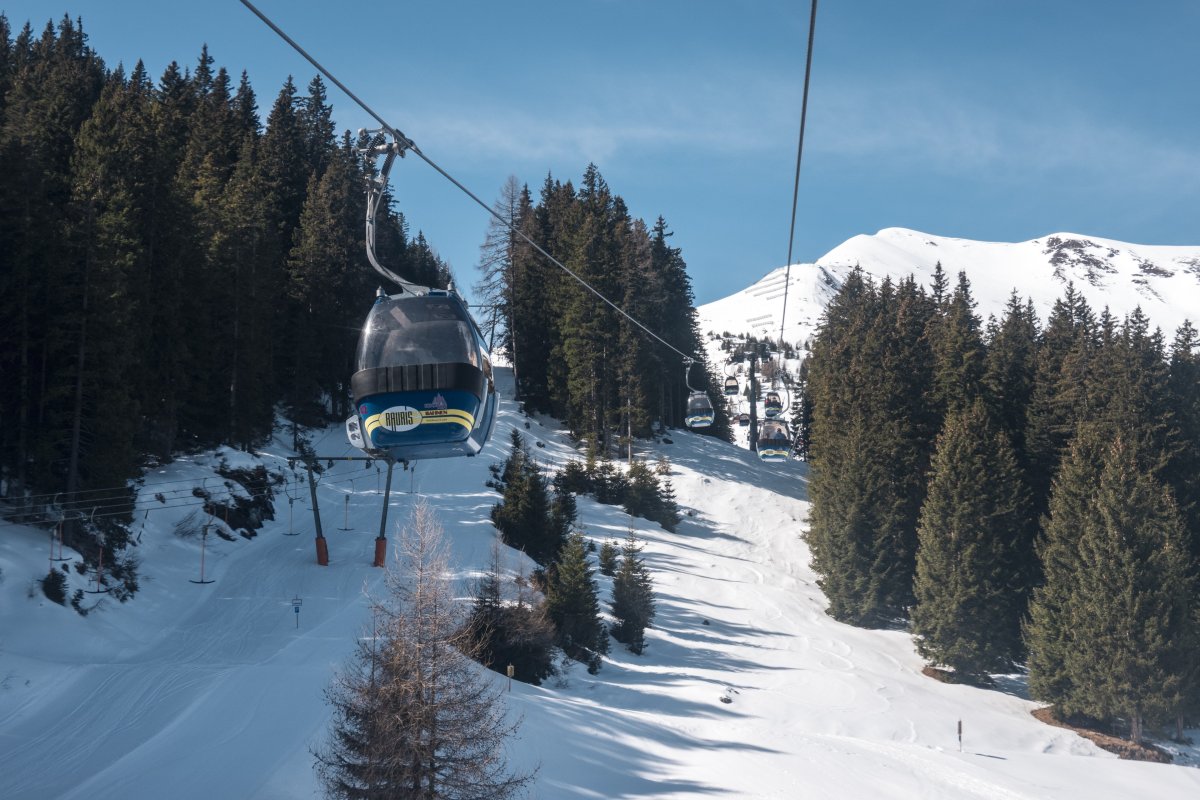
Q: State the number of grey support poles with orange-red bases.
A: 2